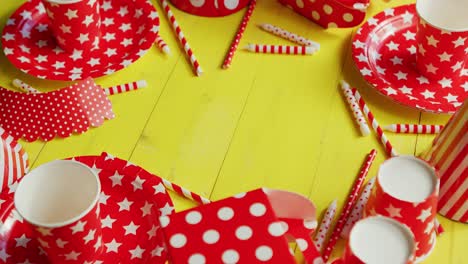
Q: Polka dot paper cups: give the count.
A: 0